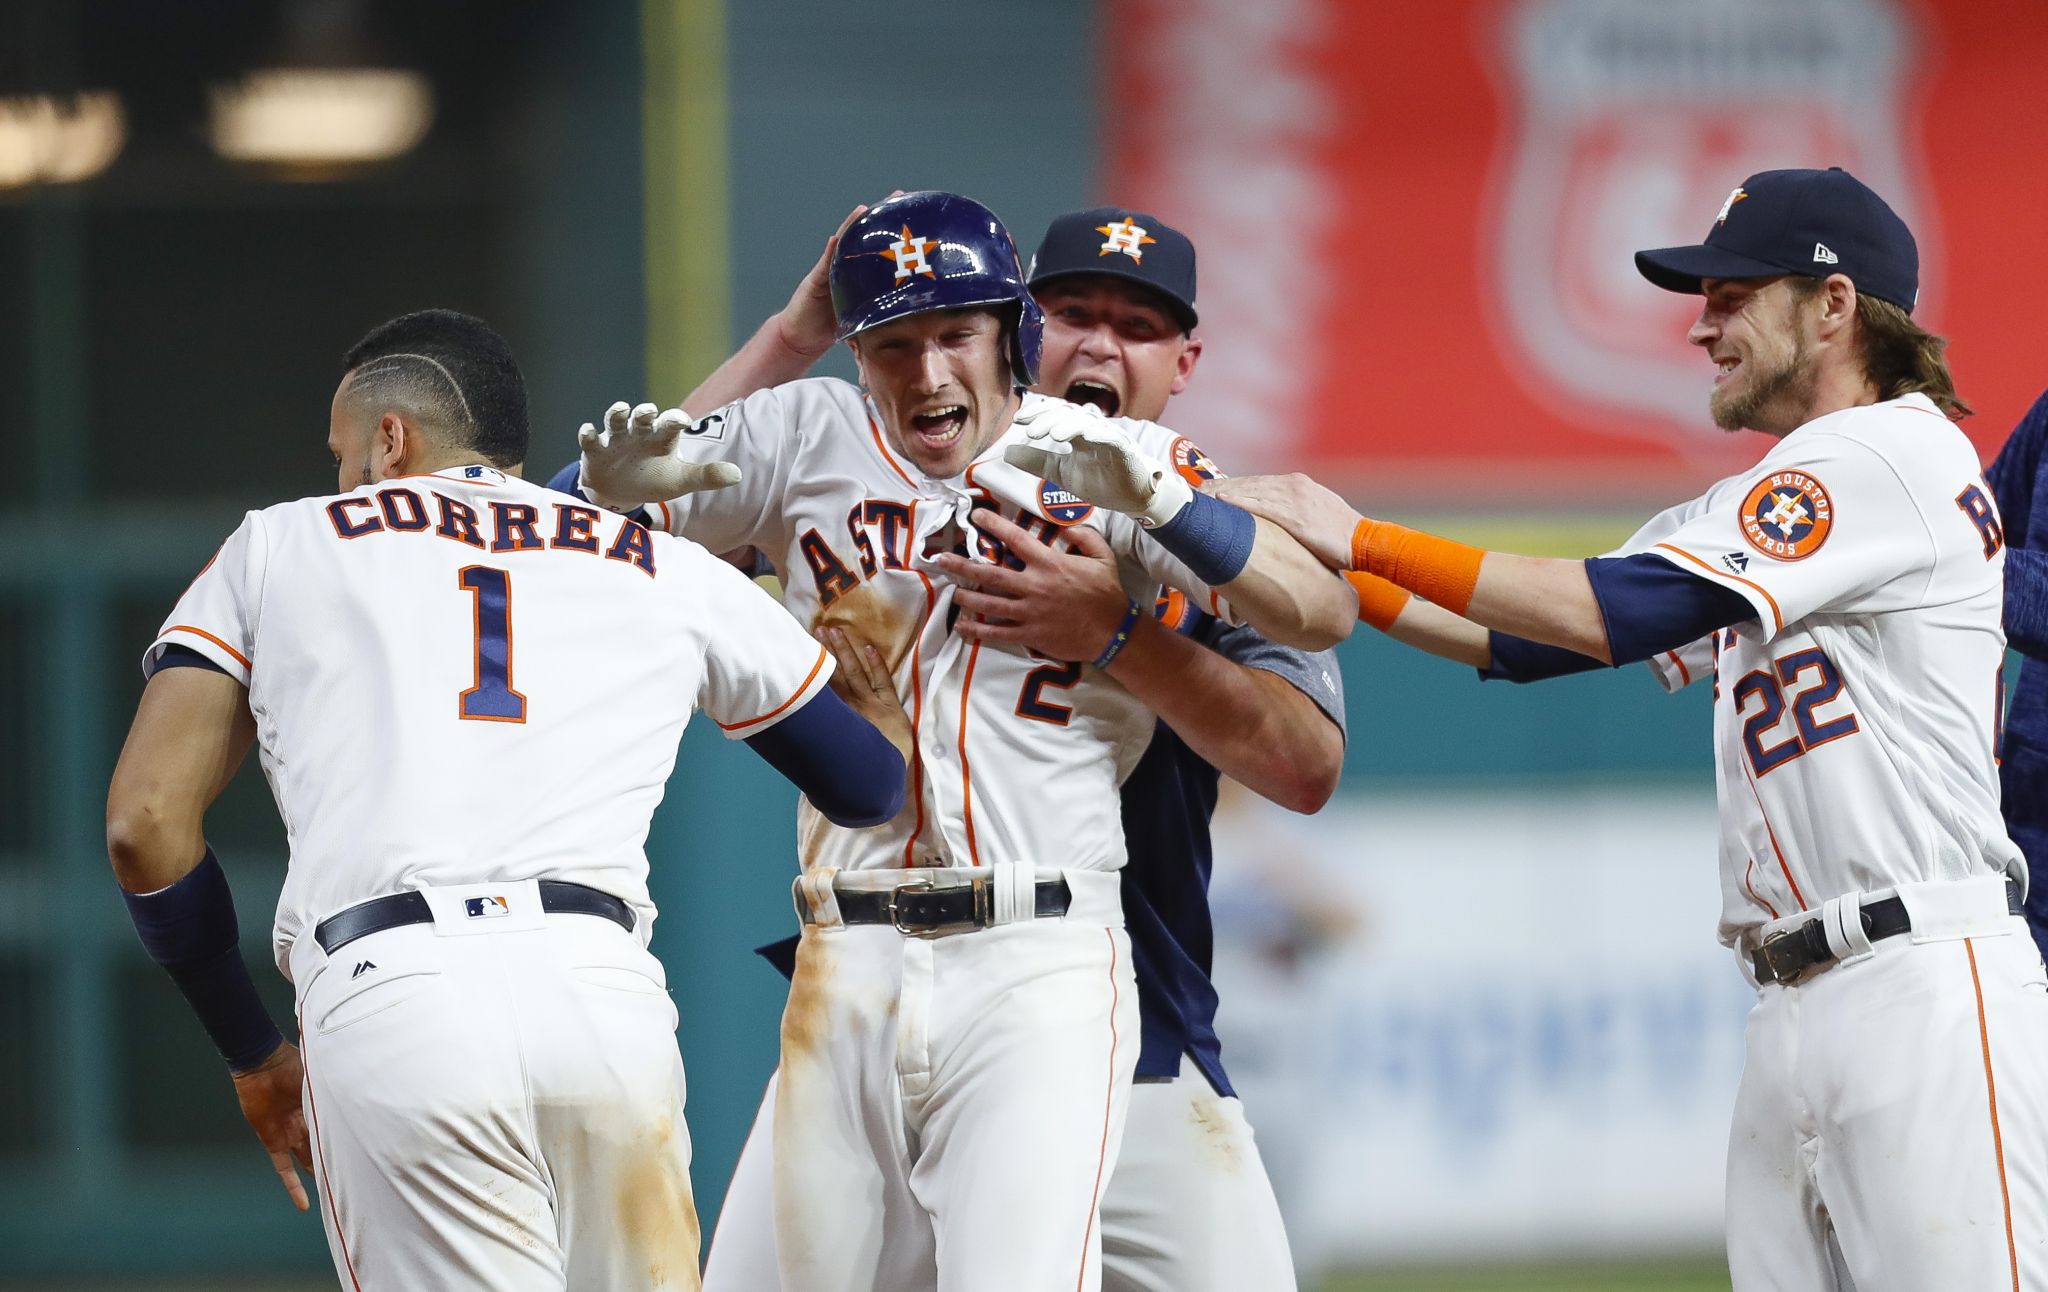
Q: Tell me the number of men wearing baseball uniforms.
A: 4